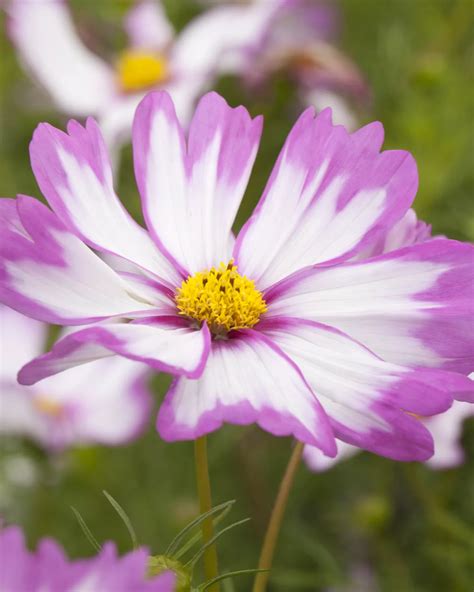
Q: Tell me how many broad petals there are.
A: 8